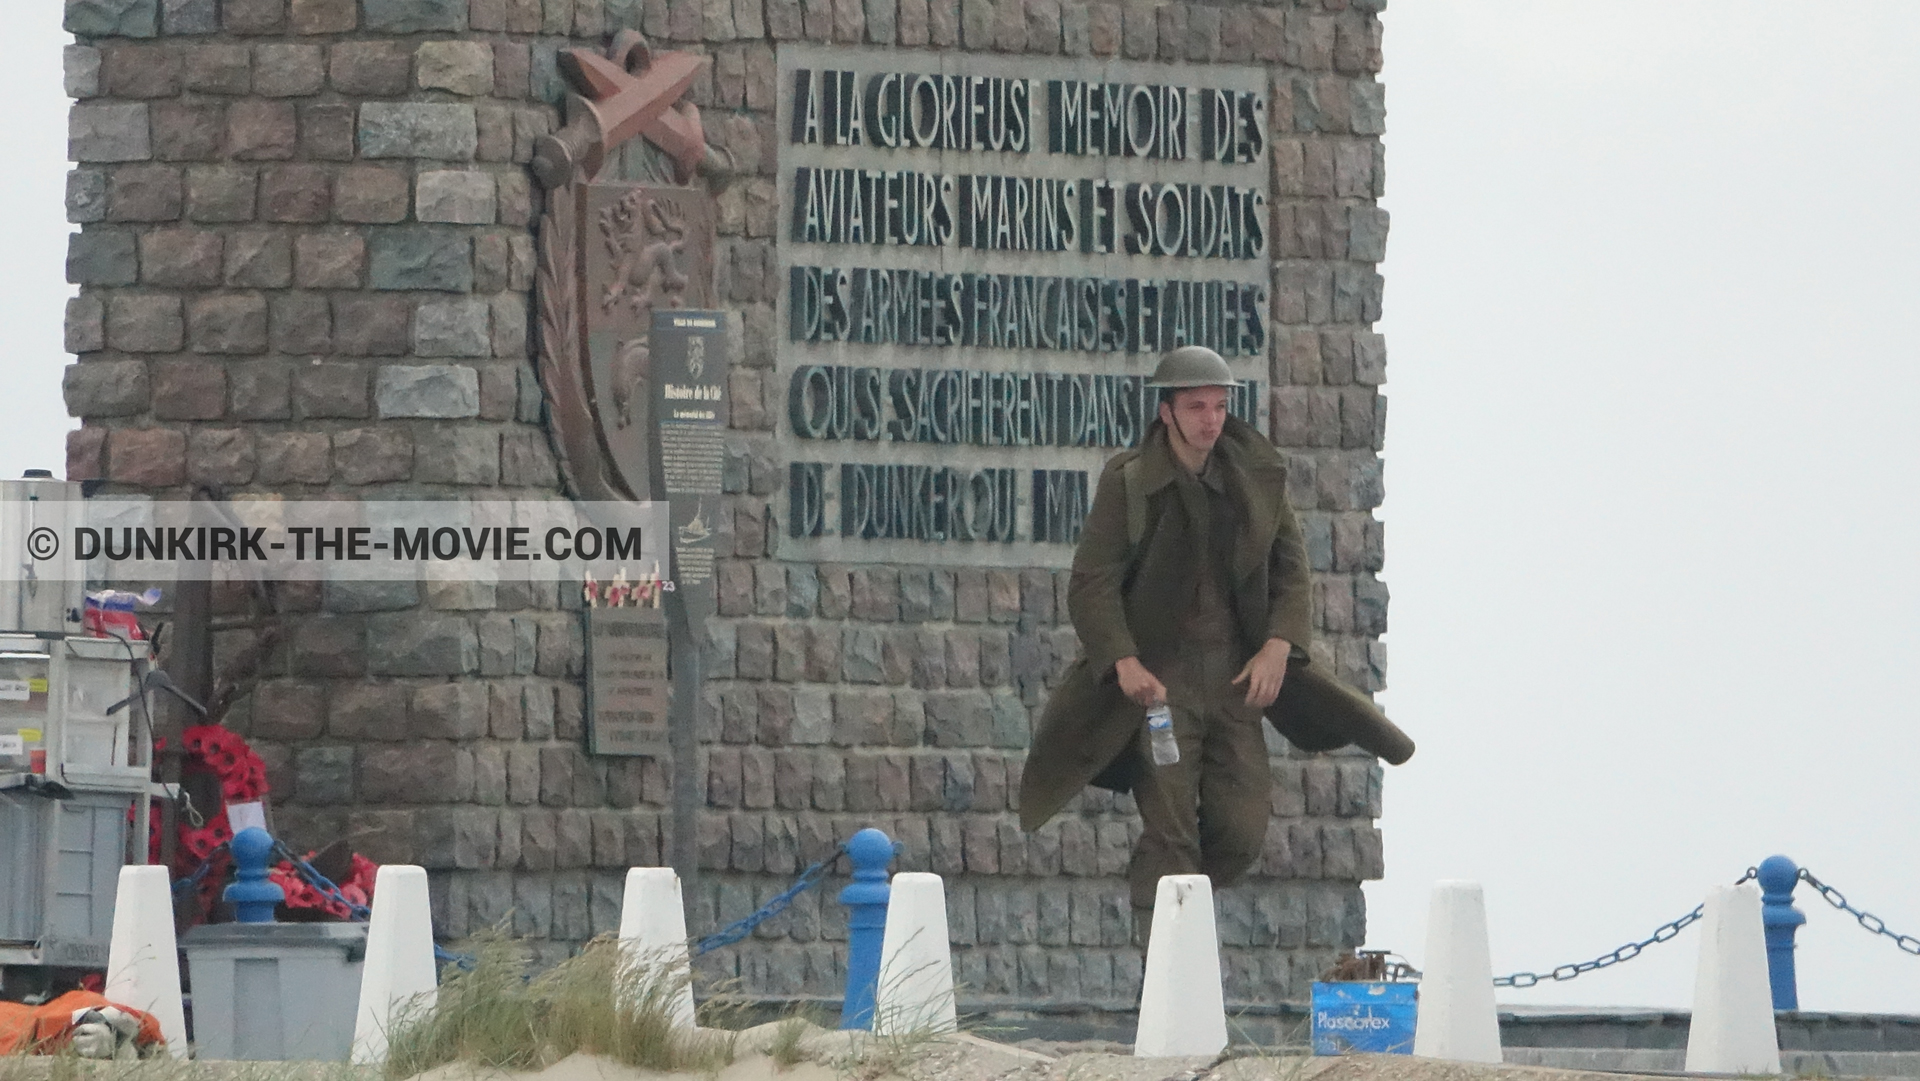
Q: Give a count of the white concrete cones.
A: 7